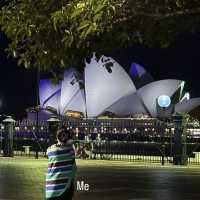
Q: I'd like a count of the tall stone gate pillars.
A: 3